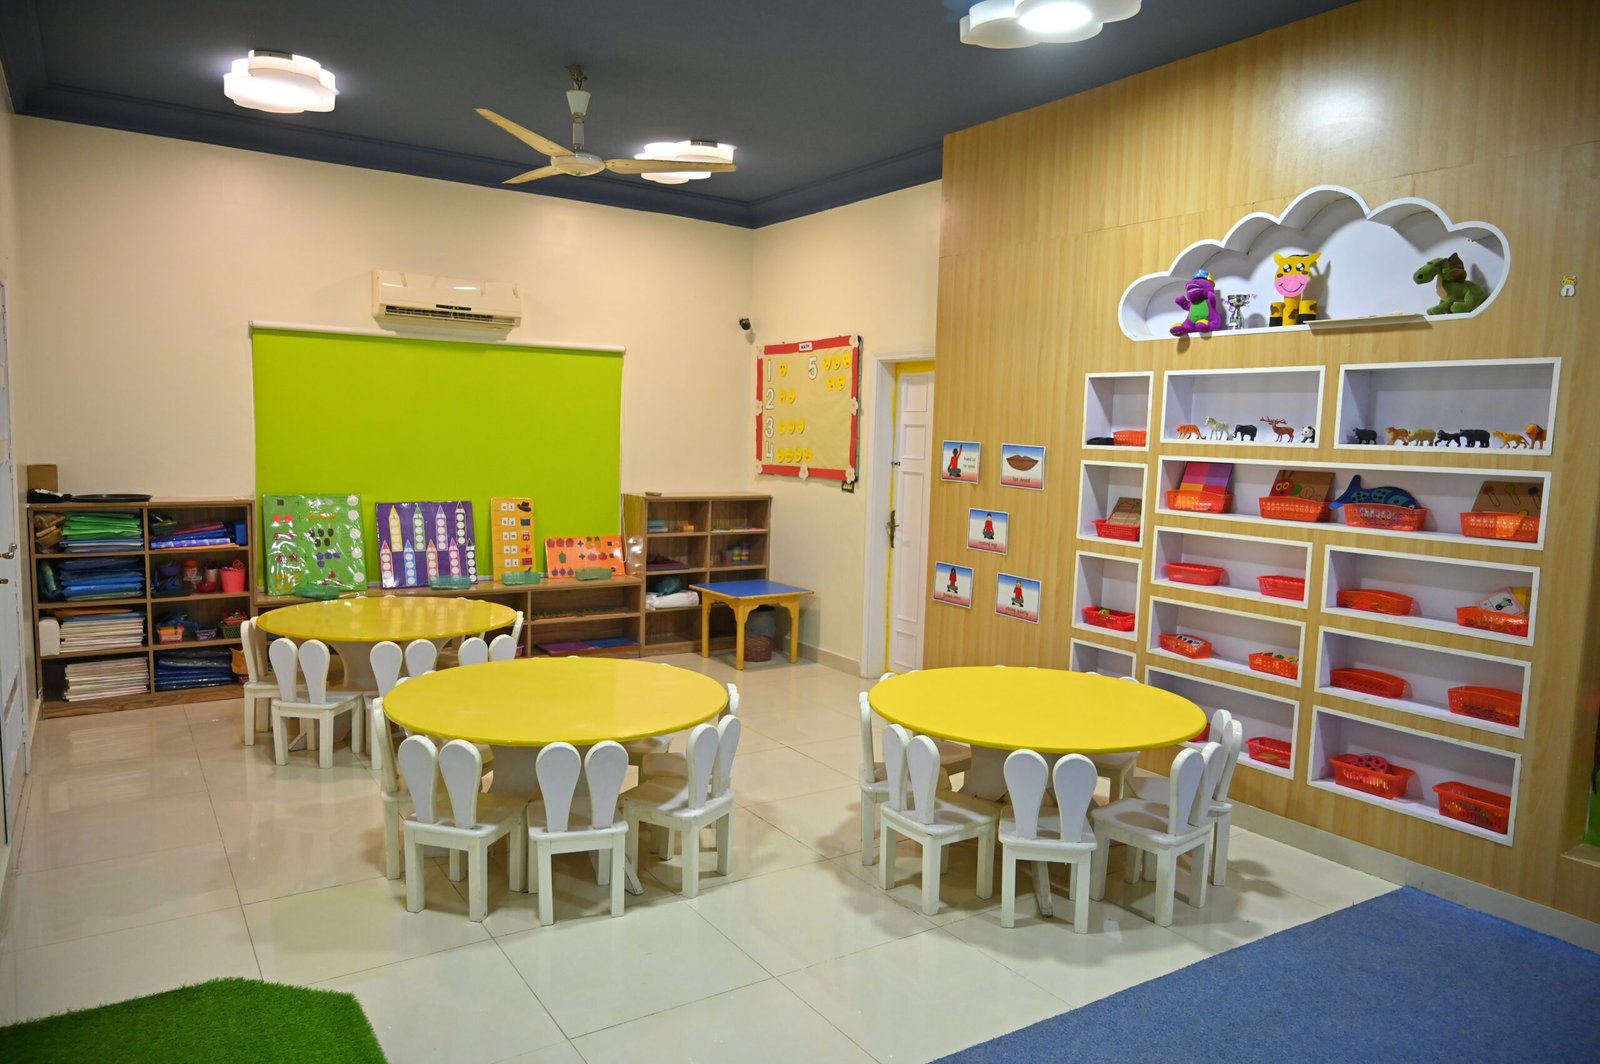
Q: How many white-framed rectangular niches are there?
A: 13